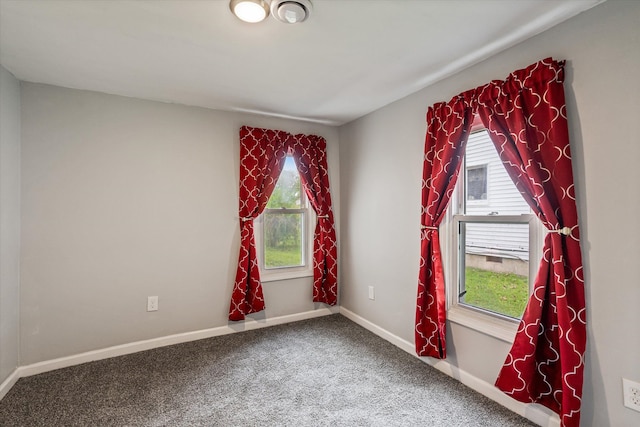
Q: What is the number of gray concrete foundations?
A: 1